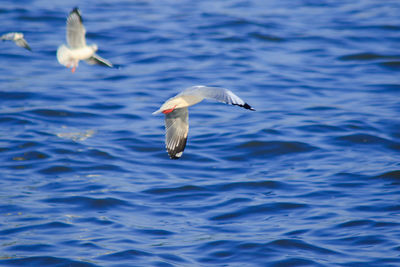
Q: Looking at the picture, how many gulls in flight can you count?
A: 3